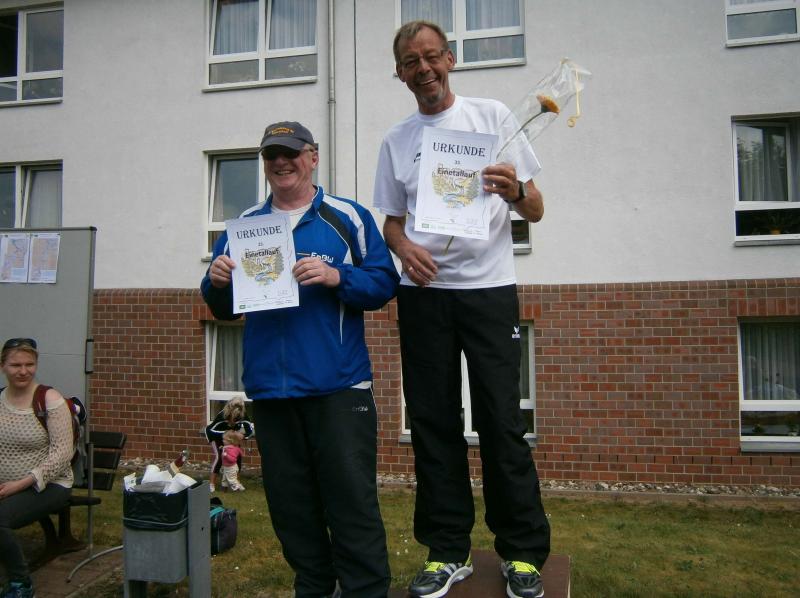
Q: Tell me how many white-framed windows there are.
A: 11